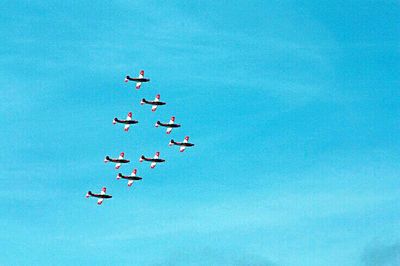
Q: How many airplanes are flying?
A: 9